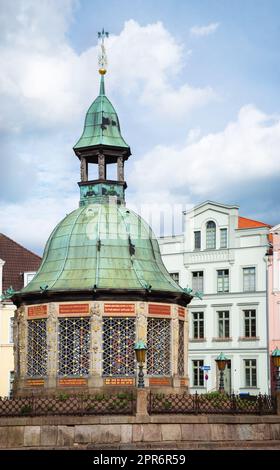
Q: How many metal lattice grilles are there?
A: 5